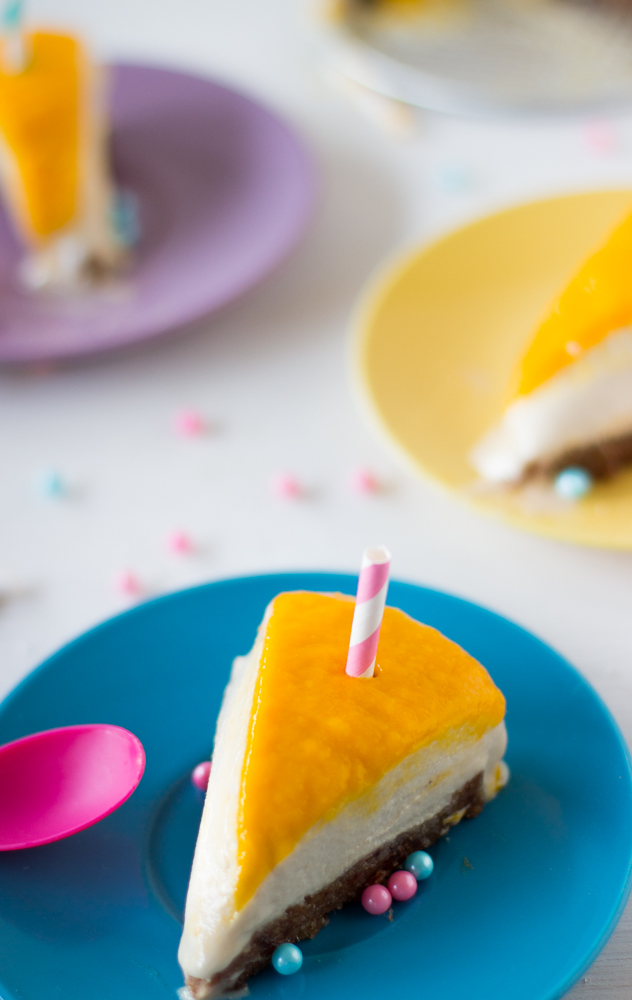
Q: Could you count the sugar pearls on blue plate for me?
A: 5